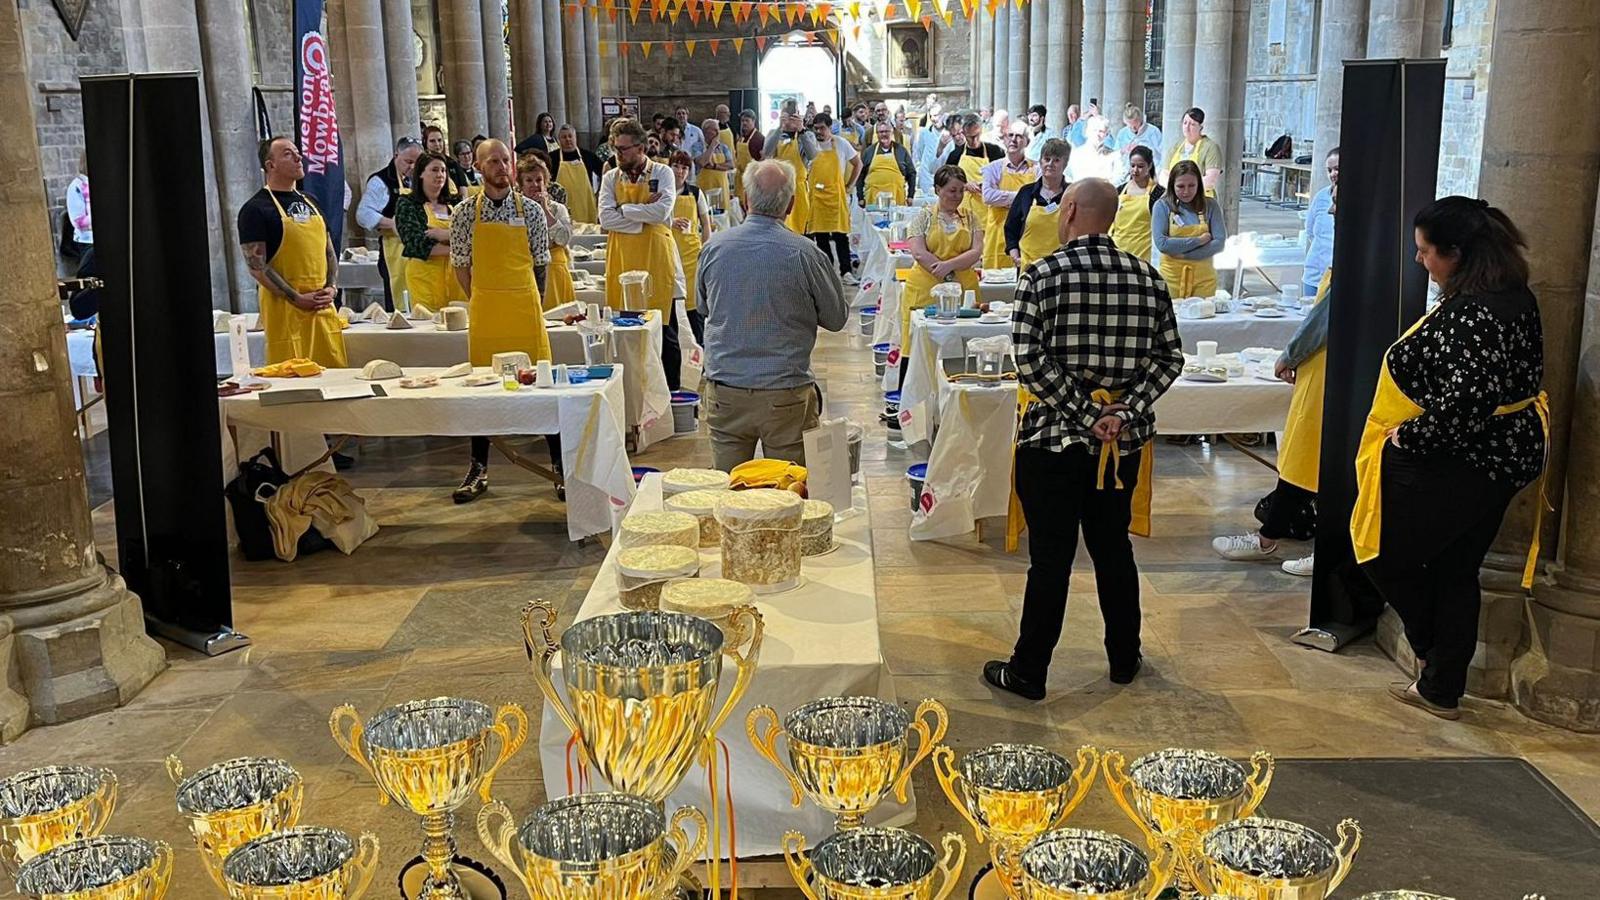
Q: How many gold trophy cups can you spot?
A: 14